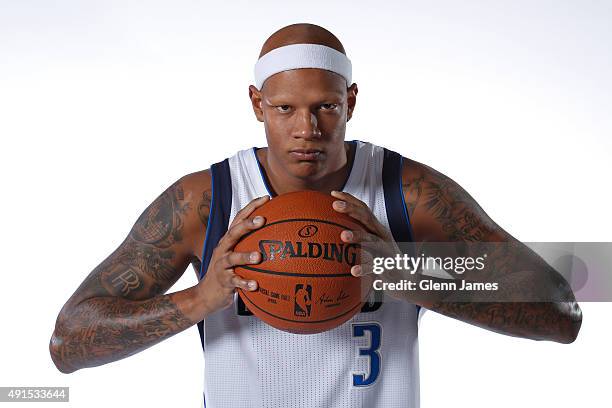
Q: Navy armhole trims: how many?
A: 2